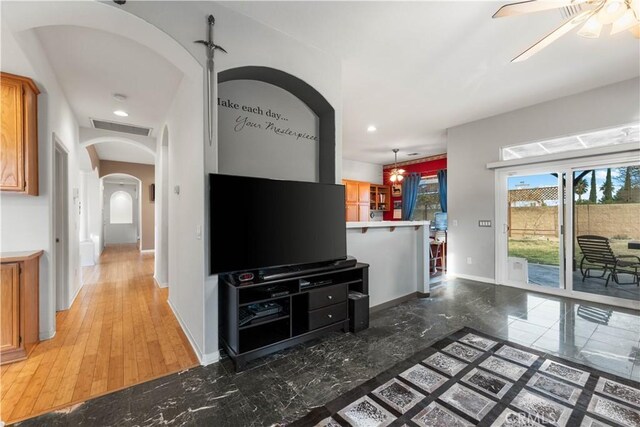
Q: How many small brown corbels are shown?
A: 3